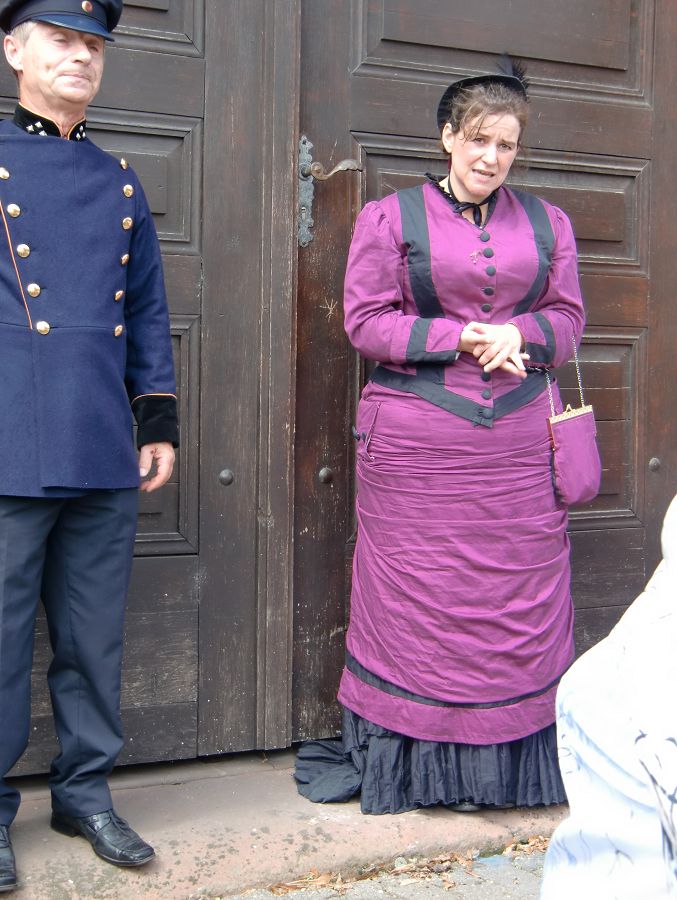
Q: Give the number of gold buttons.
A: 11